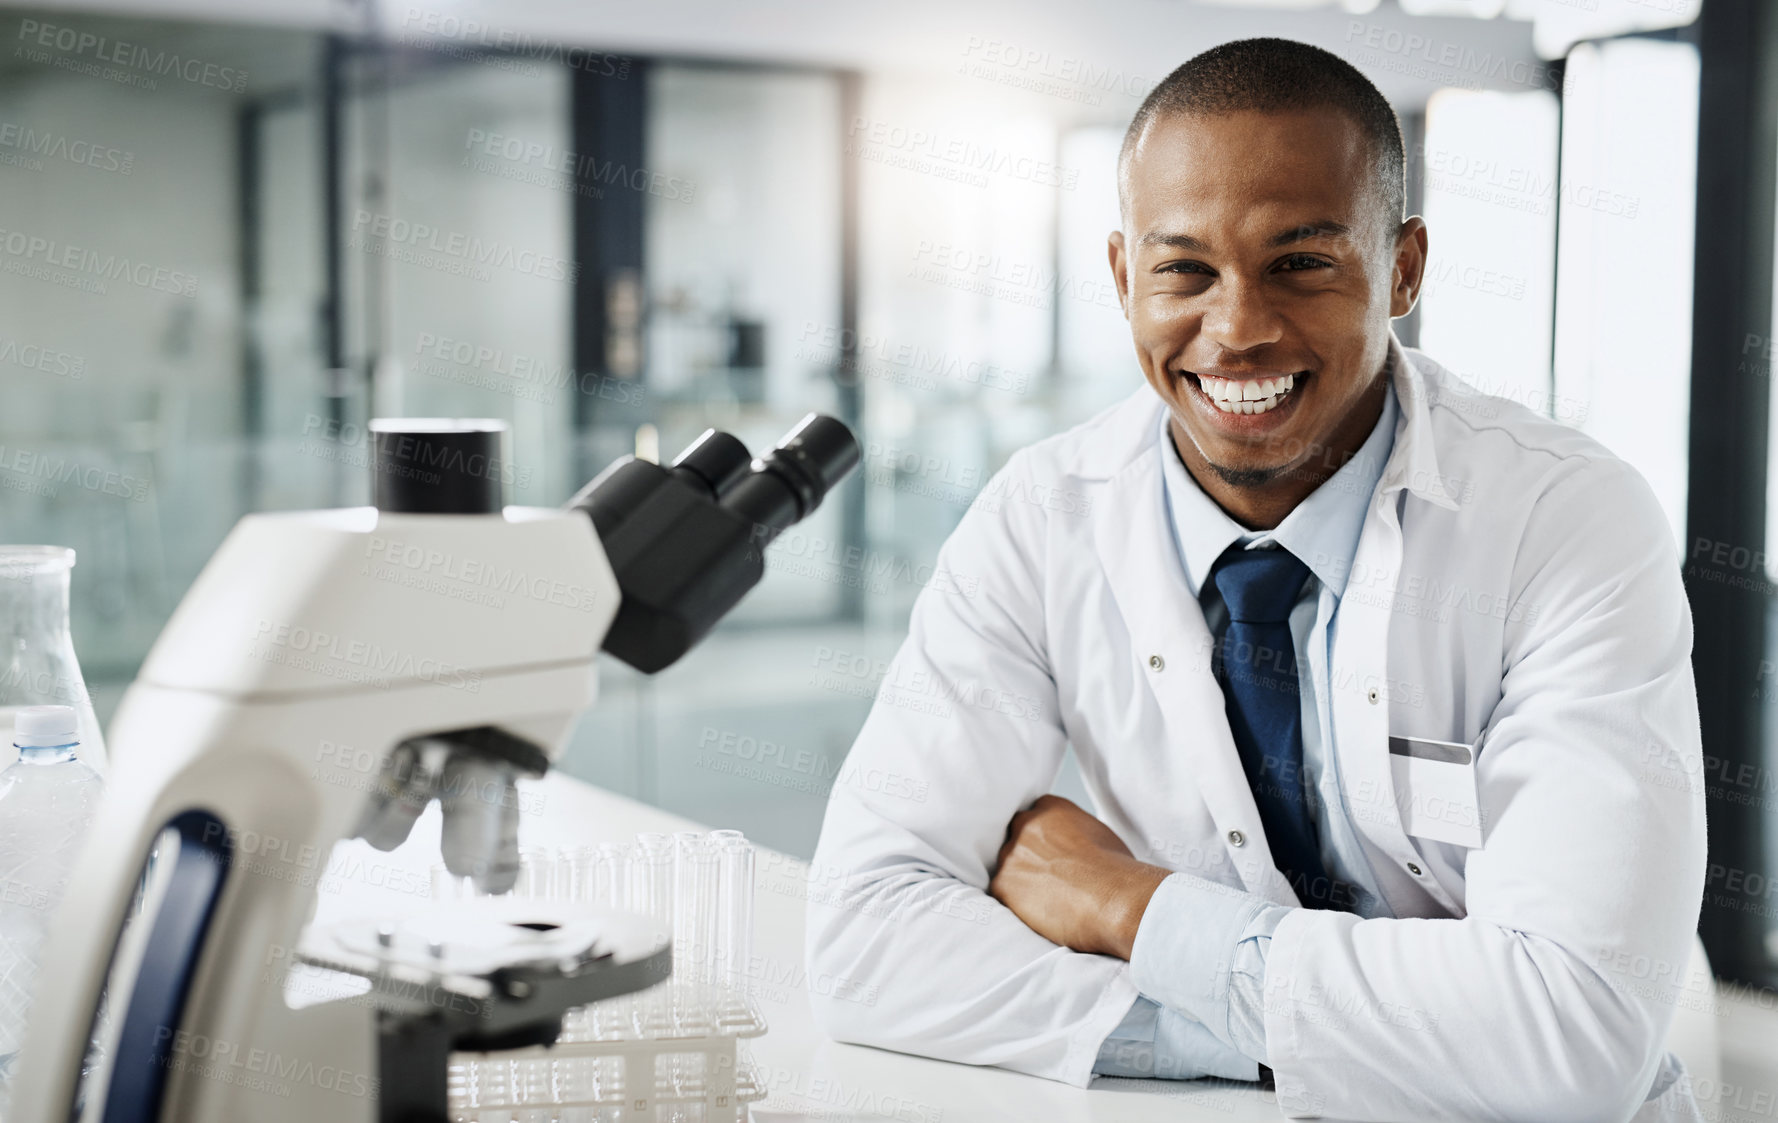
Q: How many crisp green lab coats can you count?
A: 0